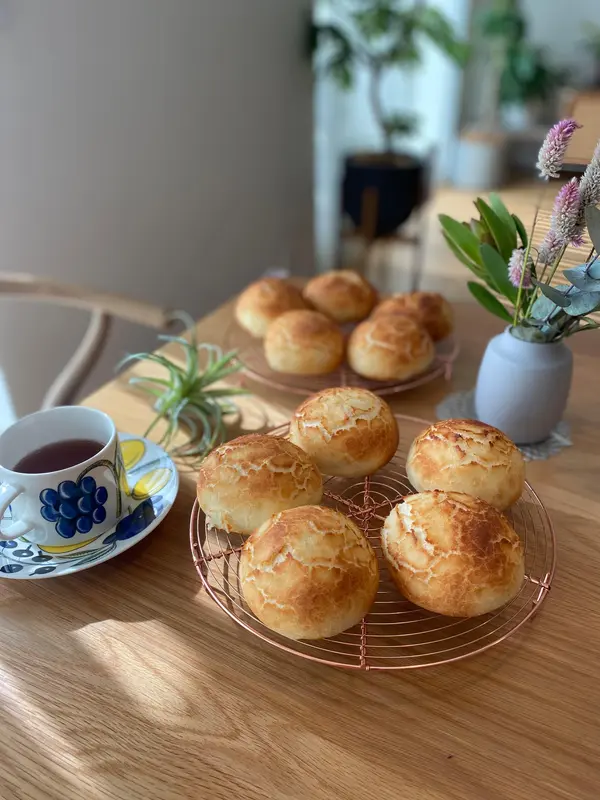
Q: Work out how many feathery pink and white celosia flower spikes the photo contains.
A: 5